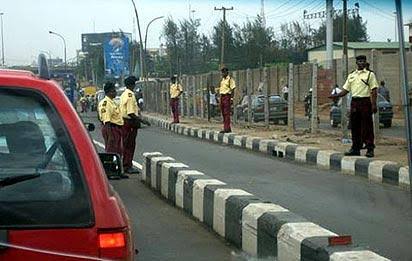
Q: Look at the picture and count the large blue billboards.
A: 1